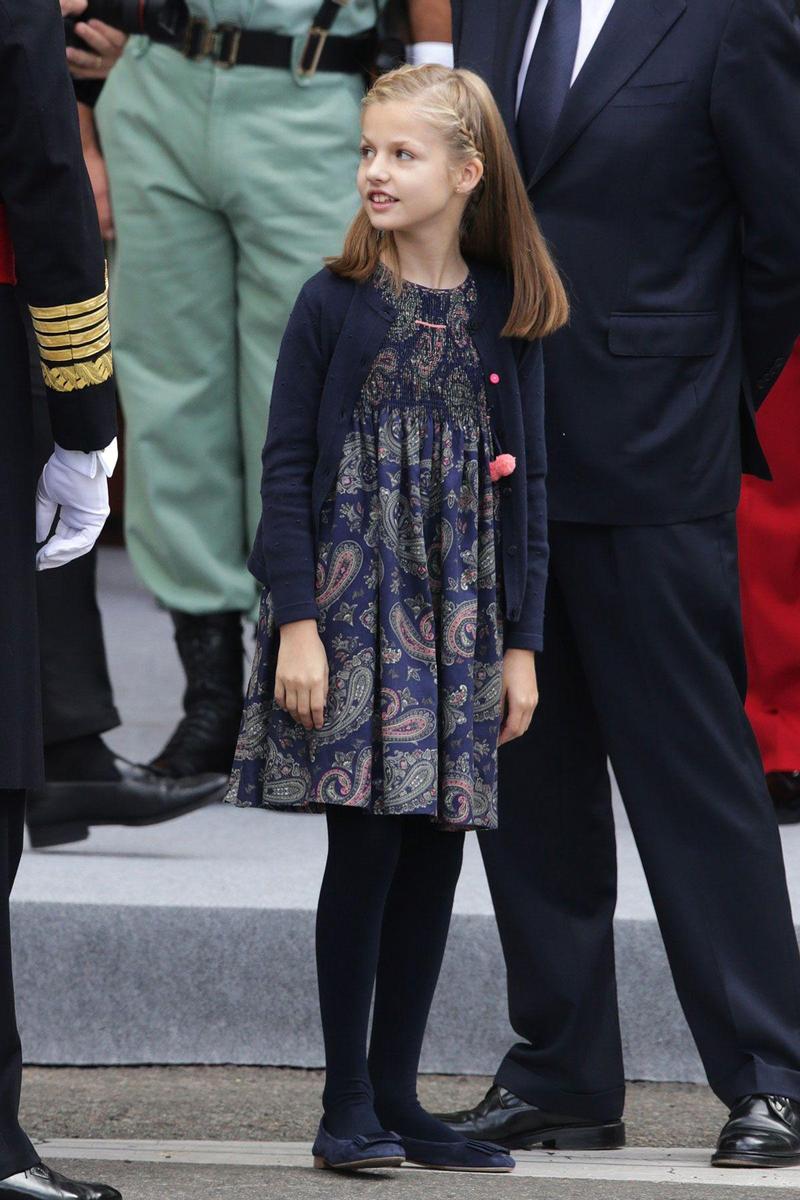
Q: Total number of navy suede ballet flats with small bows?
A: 2